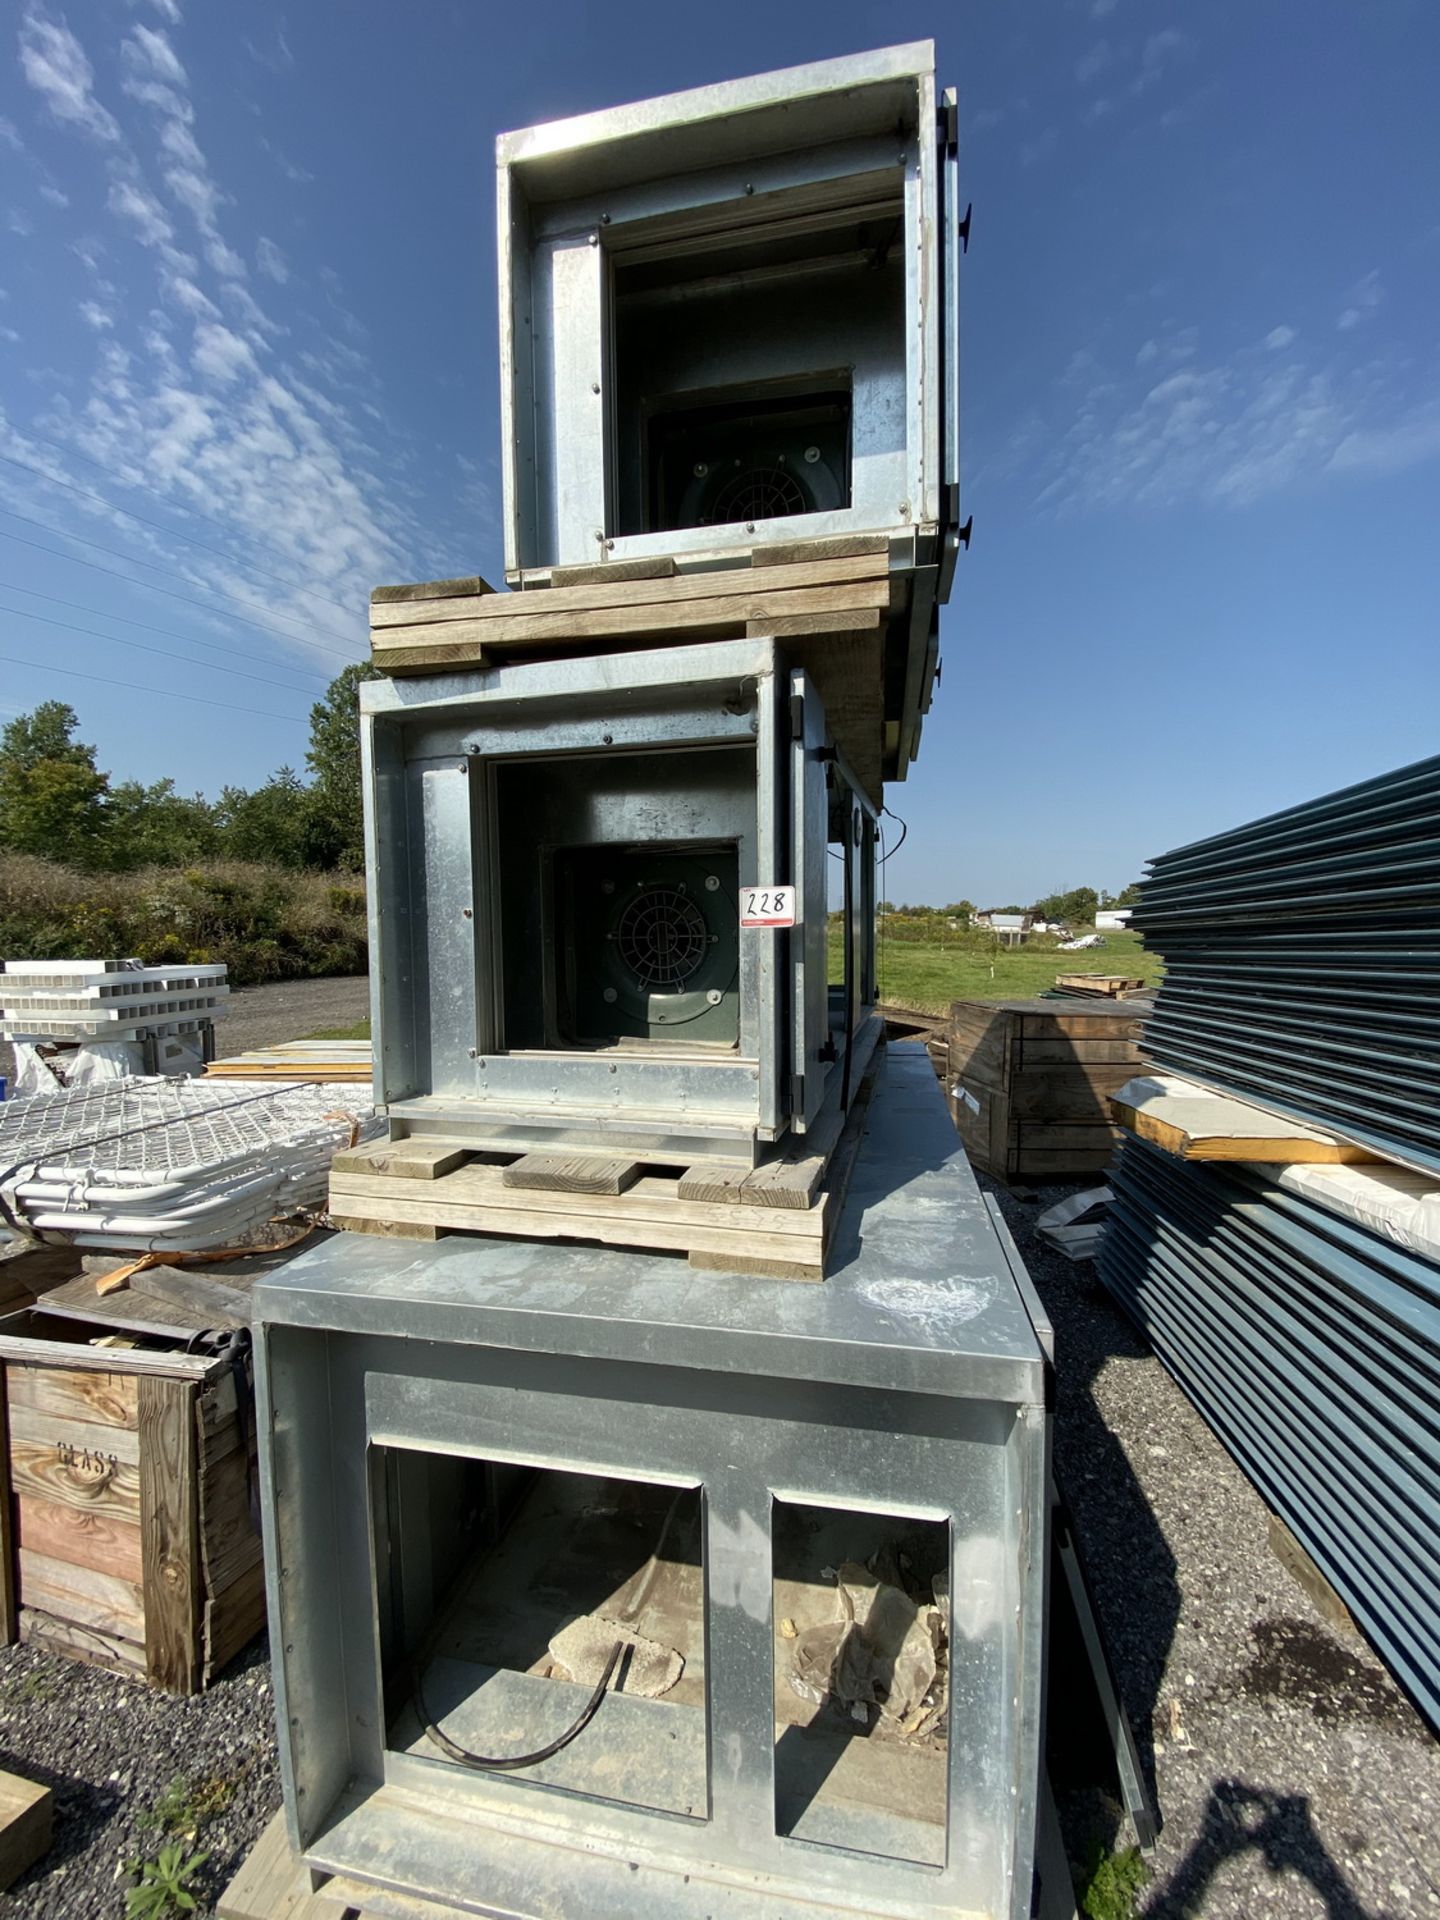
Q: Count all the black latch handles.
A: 5